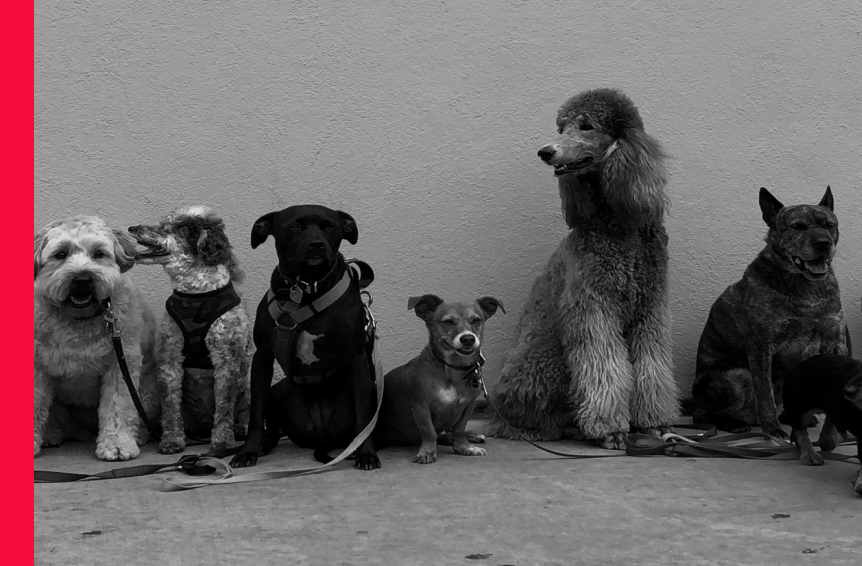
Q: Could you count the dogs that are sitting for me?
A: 6